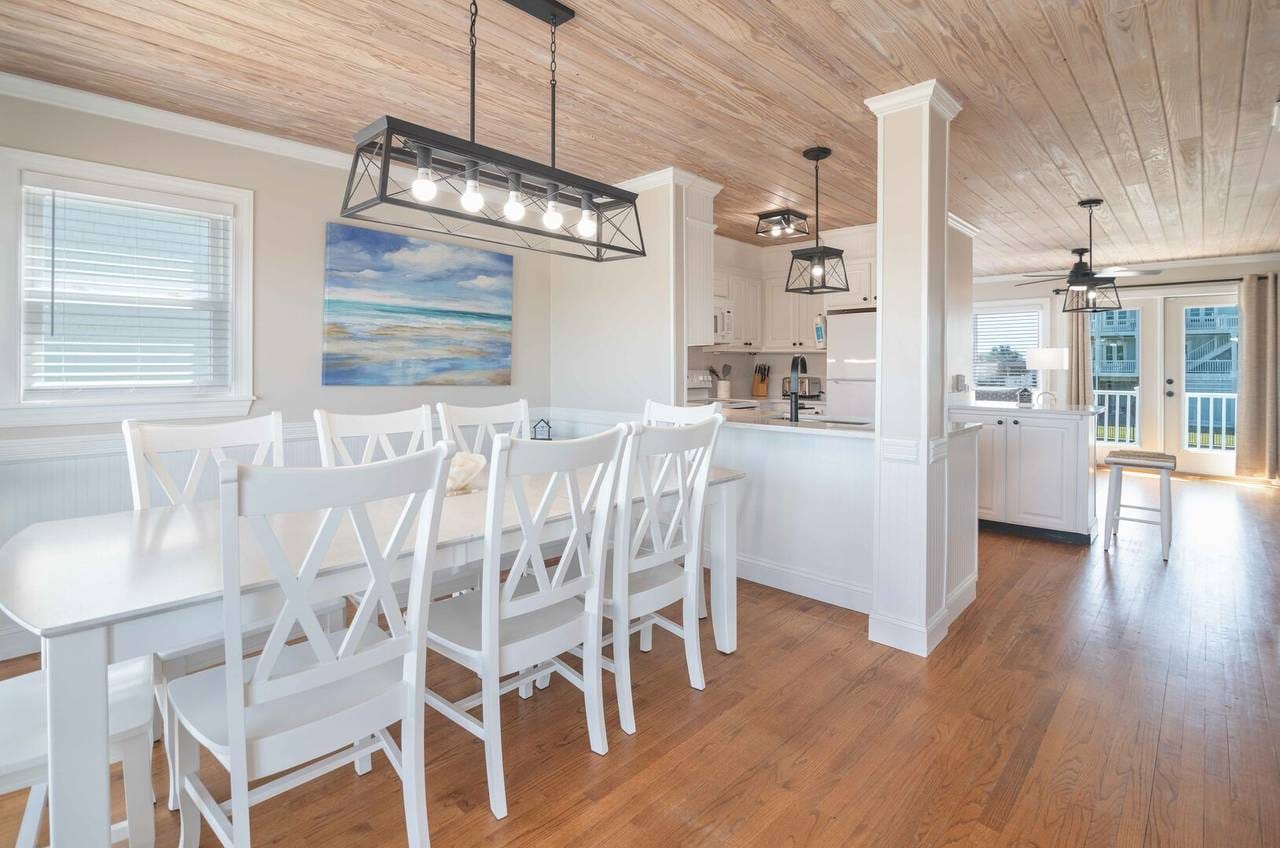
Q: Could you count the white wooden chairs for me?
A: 8